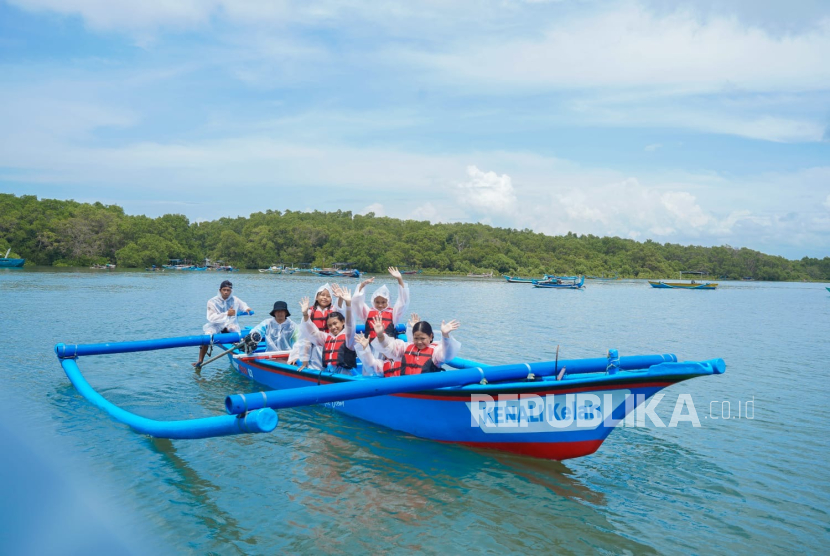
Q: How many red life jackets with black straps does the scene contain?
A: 5